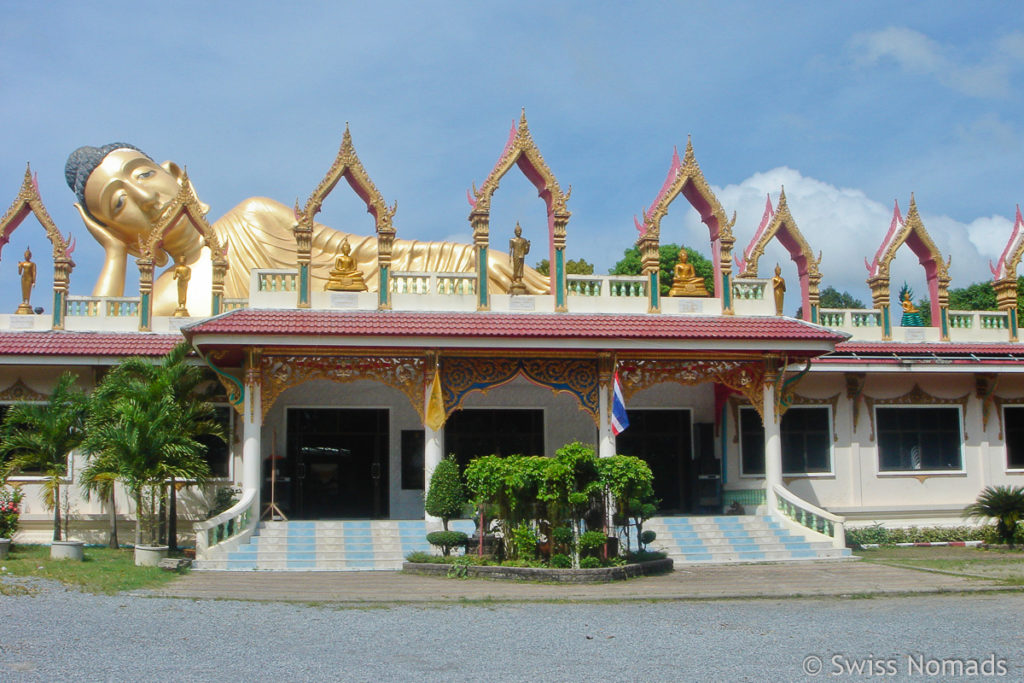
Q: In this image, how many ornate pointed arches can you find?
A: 8